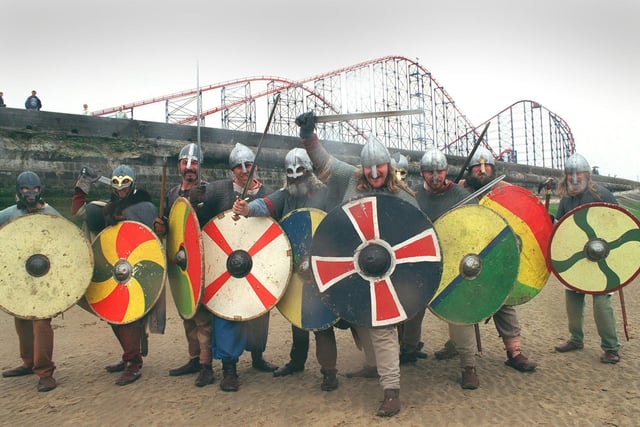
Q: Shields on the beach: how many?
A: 9